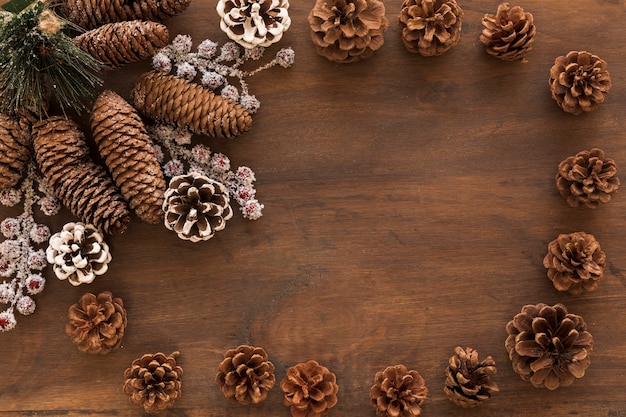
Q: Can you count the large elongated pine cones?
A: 6